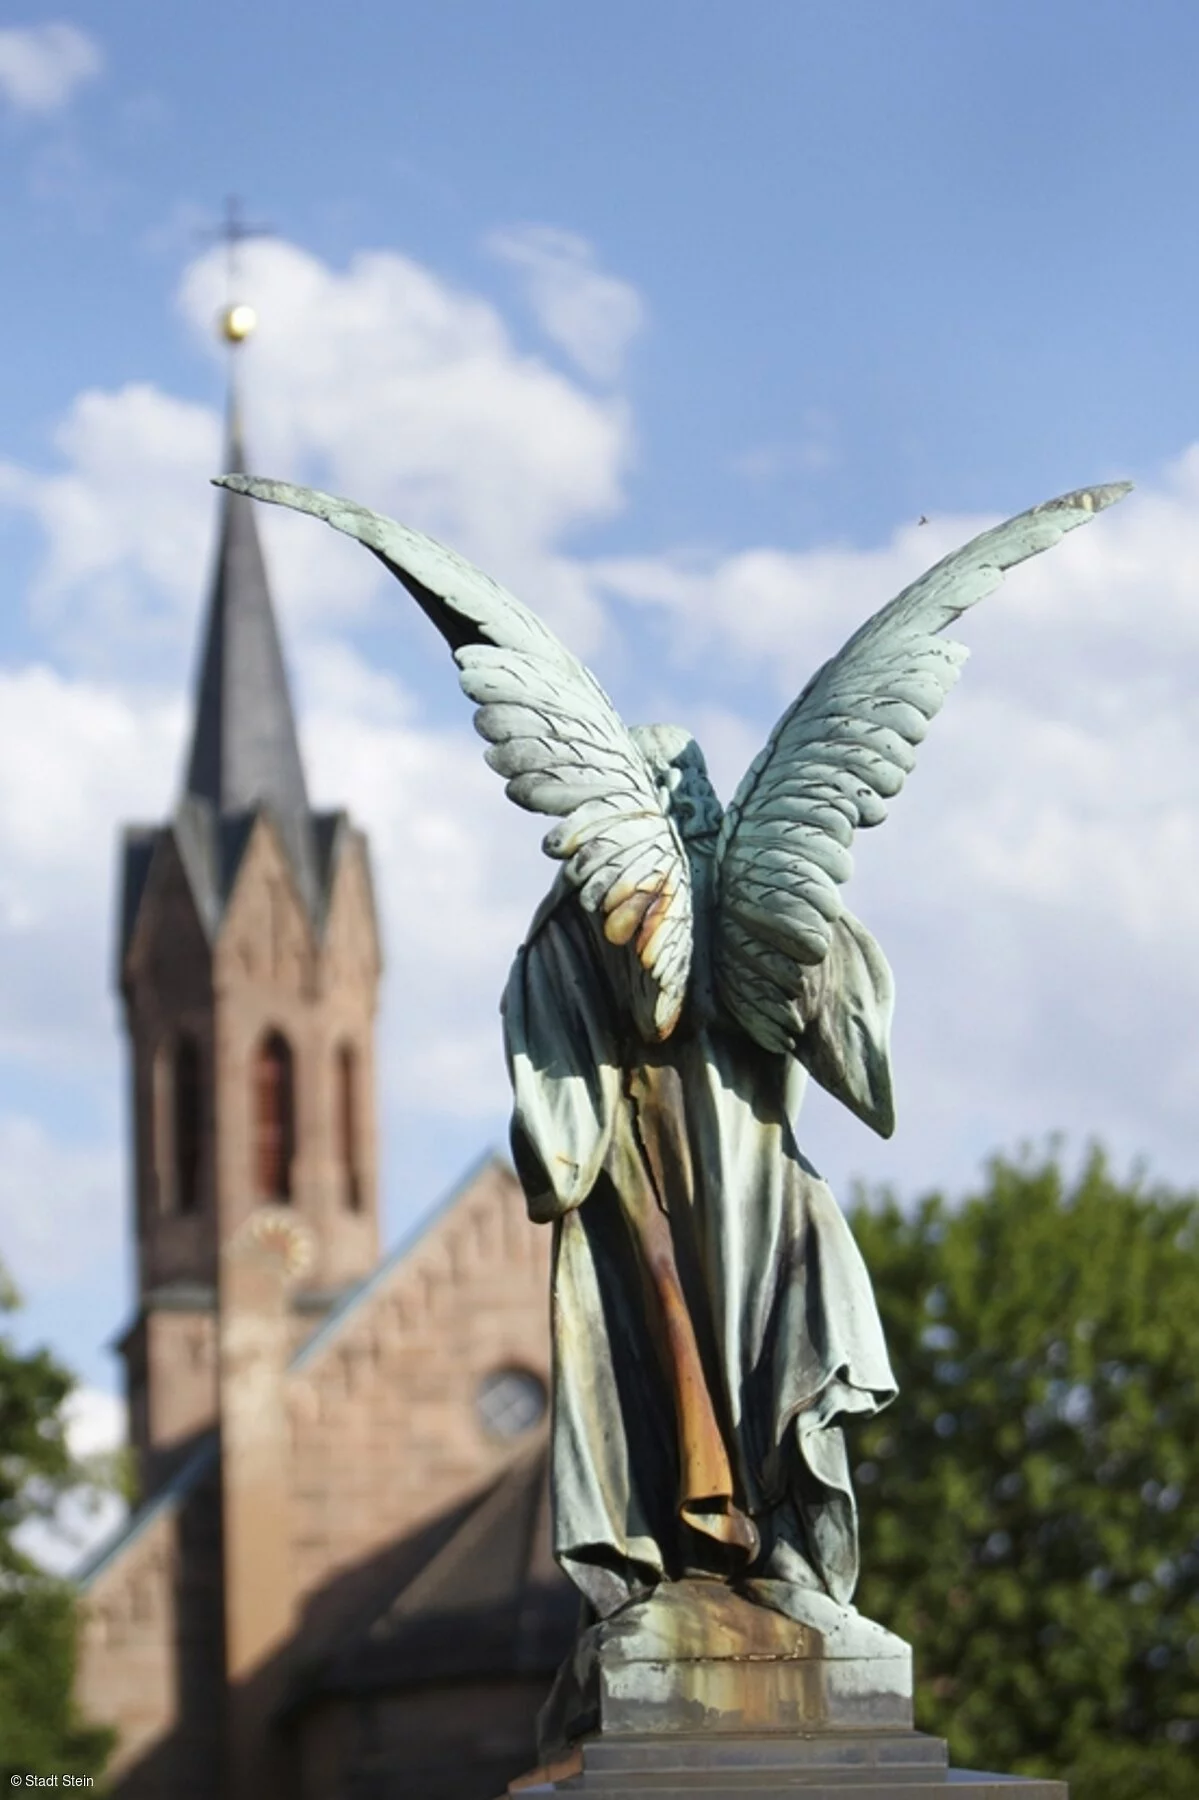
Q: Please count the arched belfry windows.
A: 3